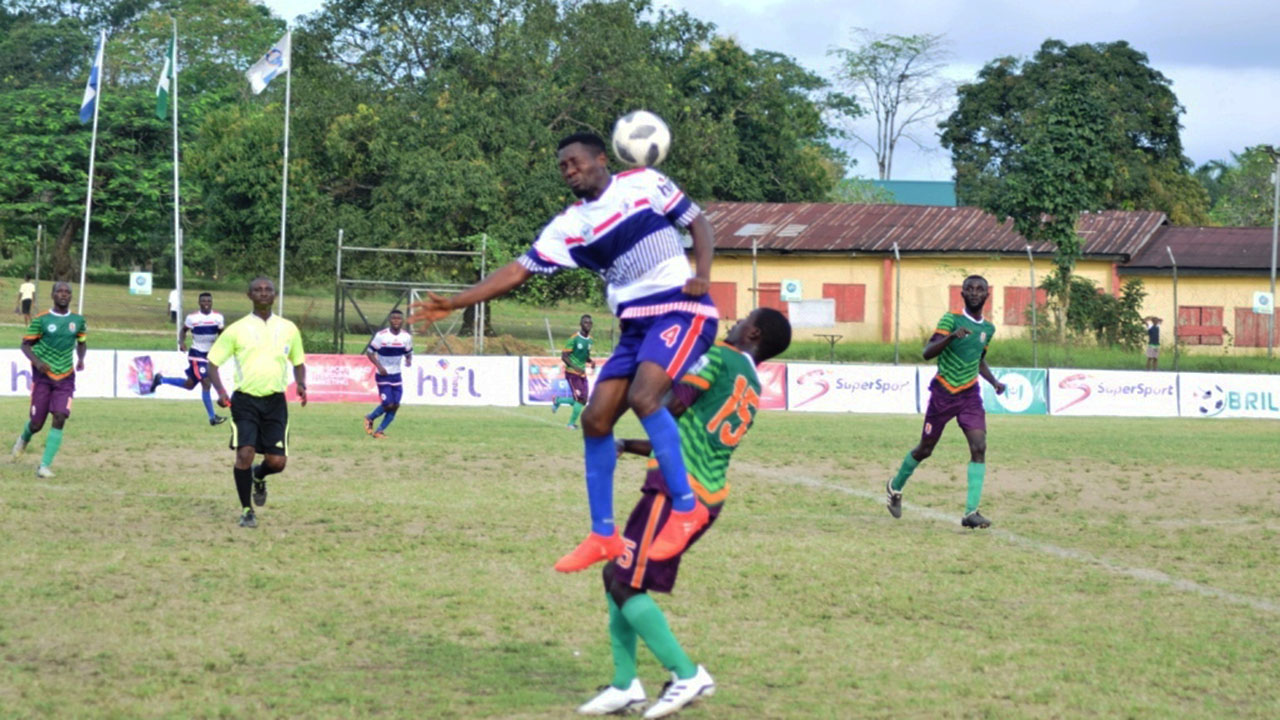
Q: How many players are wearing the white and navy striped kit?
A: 3